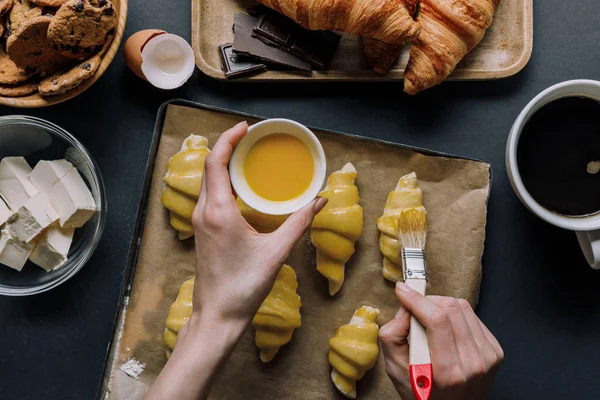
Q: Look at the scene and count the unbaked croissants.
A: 7